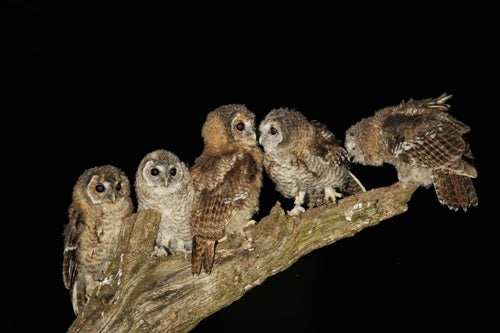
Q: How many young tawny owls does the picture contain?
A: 5